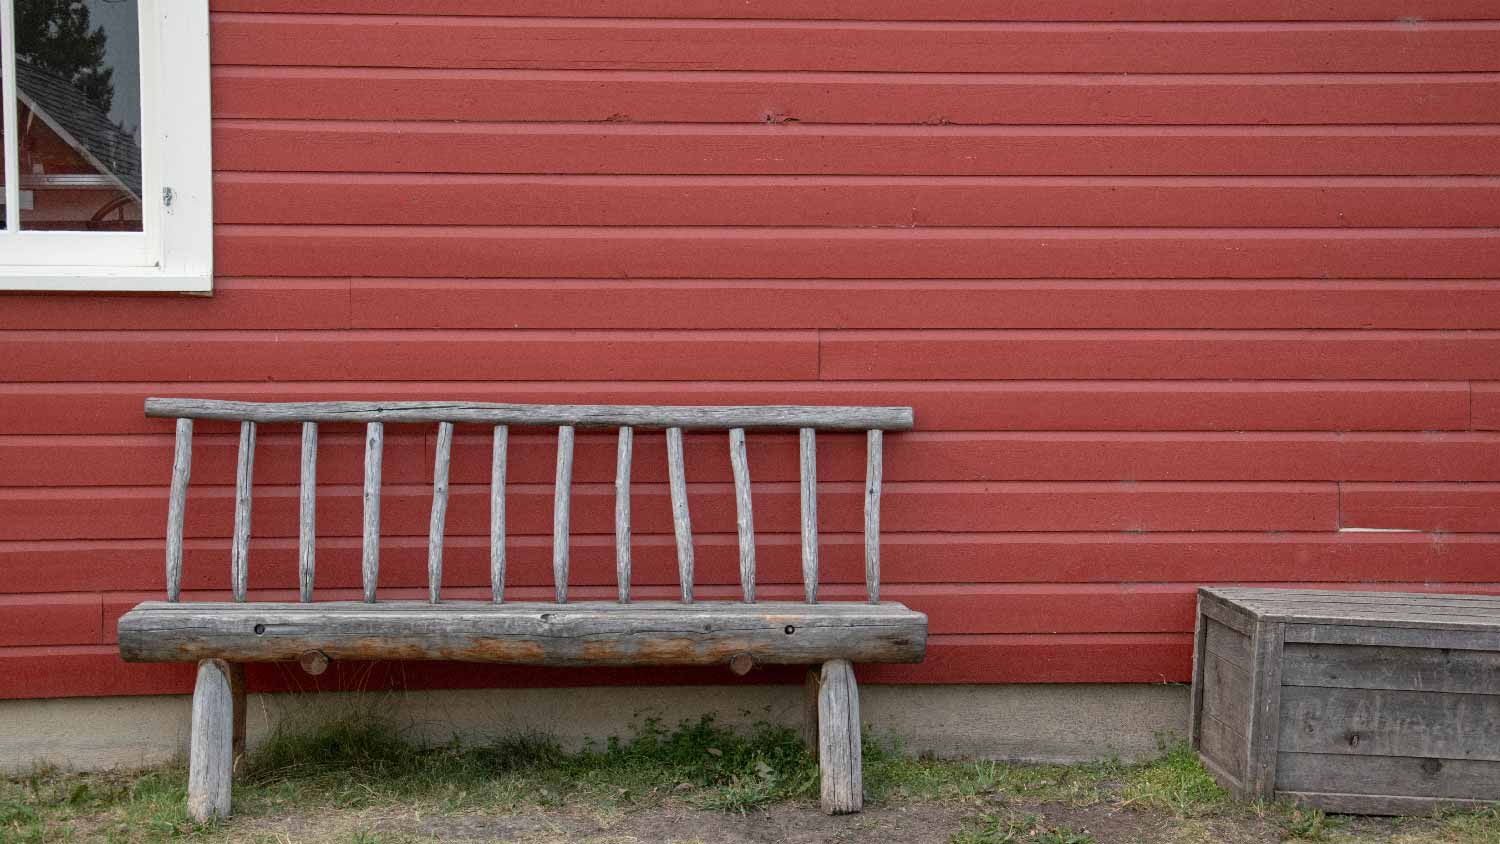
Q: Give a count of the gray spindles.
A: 12